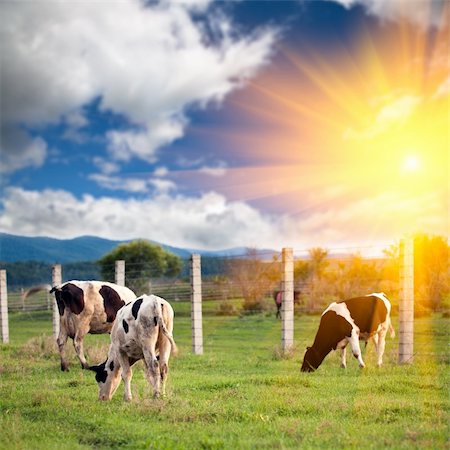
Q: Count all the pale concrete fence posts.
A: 6